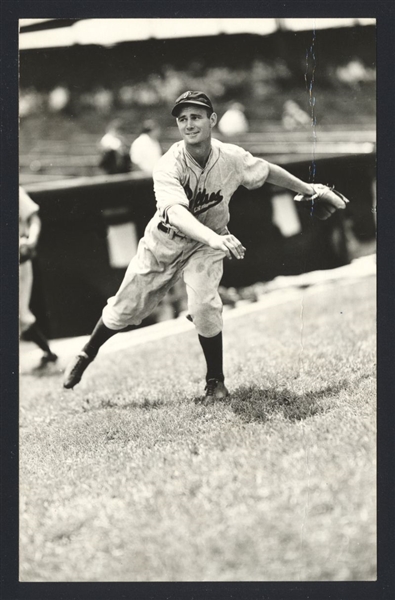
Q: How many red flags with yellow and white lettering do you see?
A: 0